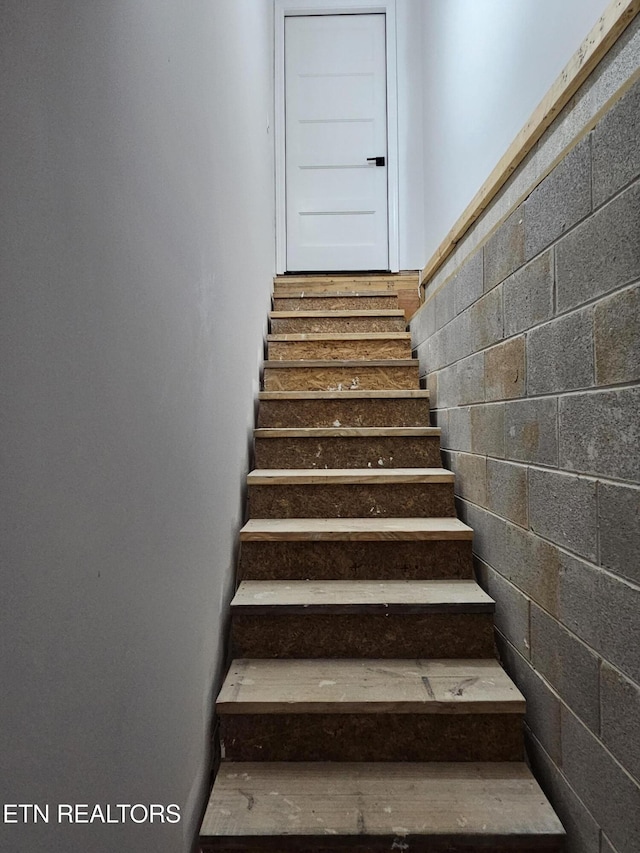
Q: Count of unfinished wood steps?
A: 11